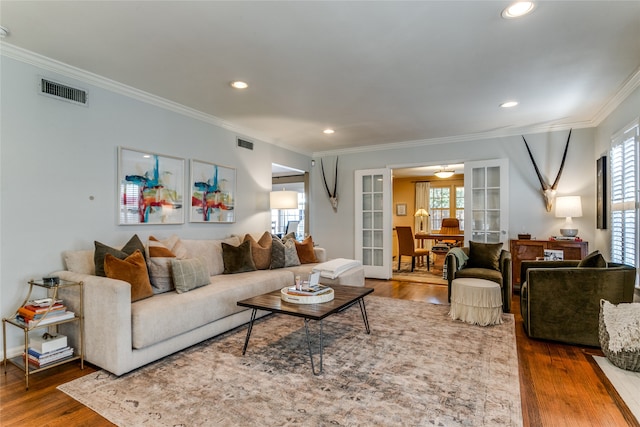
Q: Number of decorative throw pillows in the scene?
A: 11